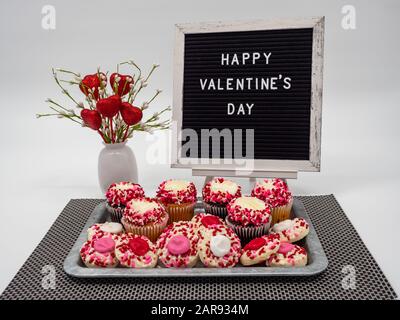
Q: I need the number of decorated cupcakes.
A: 6